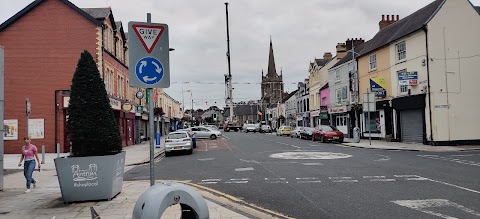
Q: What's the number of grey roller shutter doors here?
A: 1